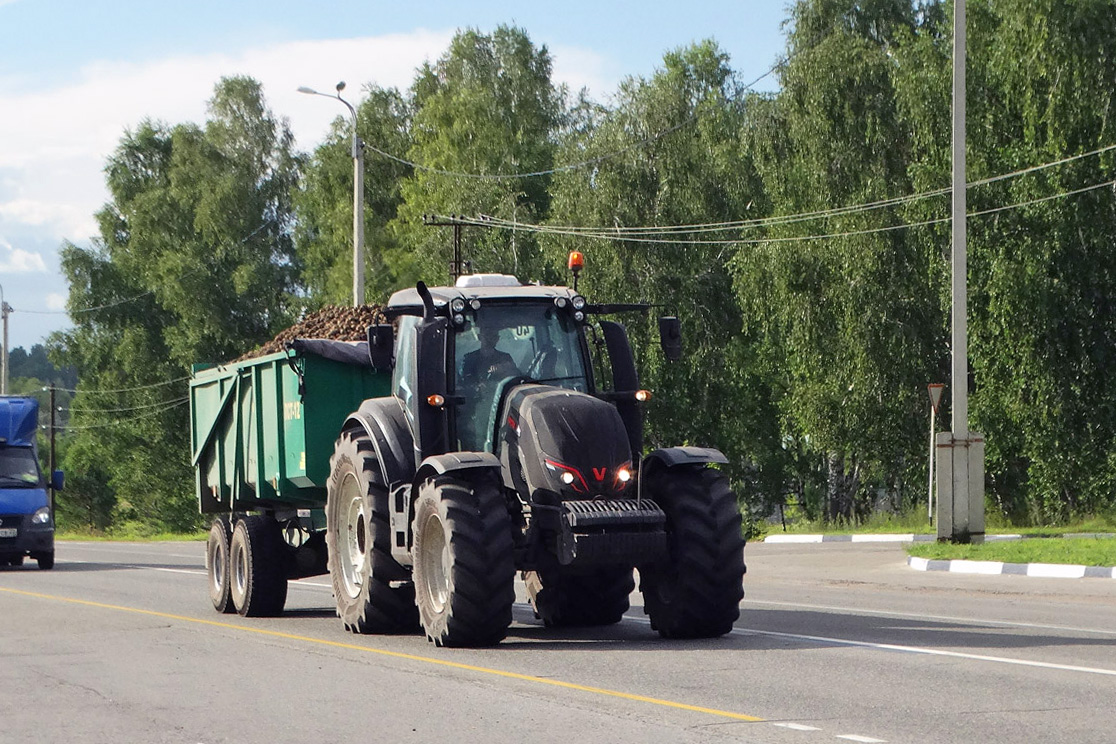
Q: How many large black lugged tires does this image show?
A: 4